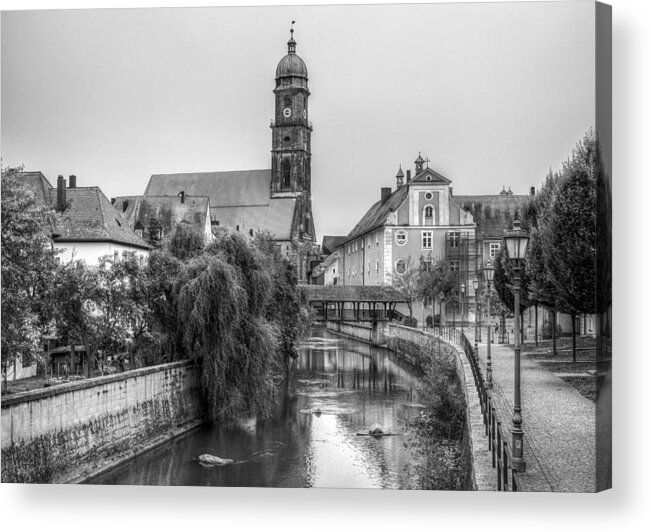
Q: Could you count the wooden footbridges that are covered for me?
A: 1